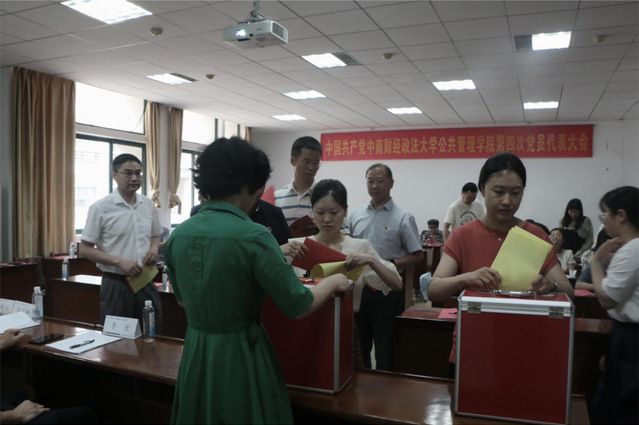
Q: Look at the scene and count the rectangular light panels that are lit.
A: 9